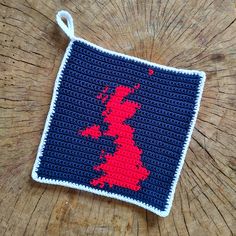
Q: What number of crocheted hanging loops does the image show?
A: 1